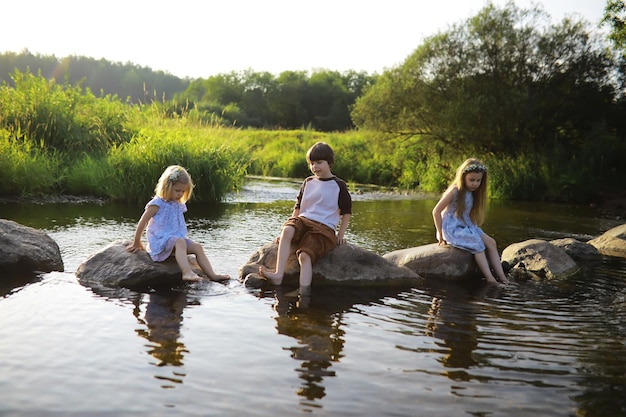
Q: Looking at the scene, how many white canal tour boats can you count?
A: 0